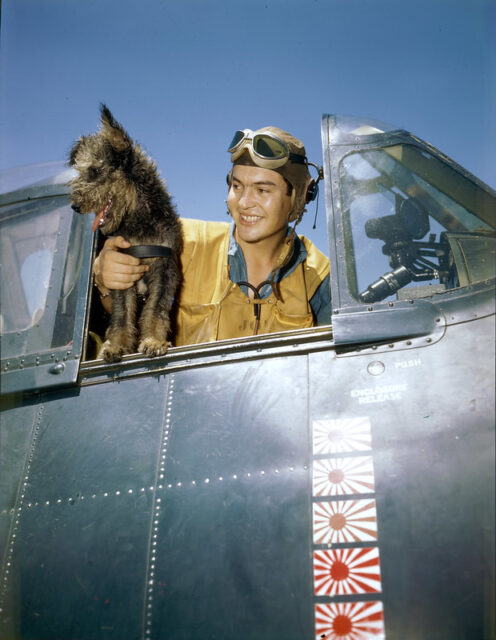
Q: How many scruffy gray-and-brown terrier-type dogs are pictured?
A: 1